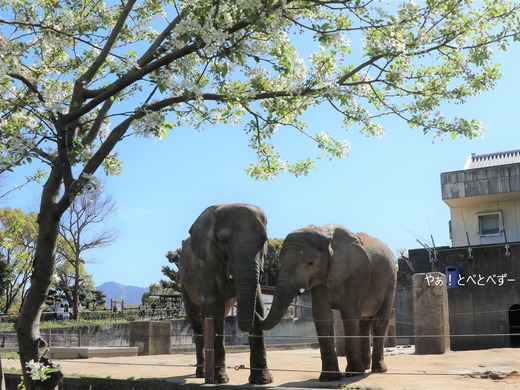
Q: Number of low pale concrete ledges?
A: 1